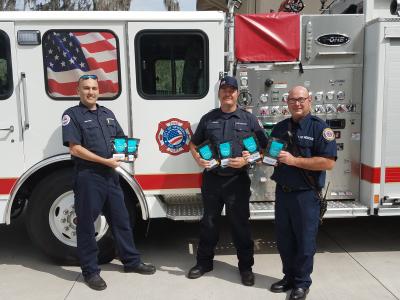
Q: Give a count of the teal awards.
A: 6